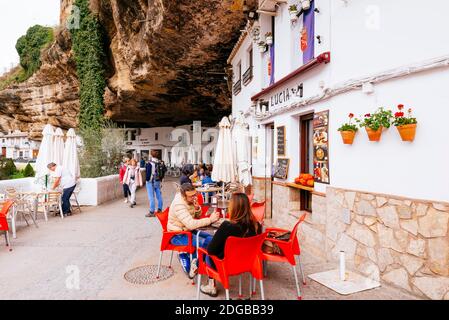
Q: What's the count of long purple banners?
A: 2